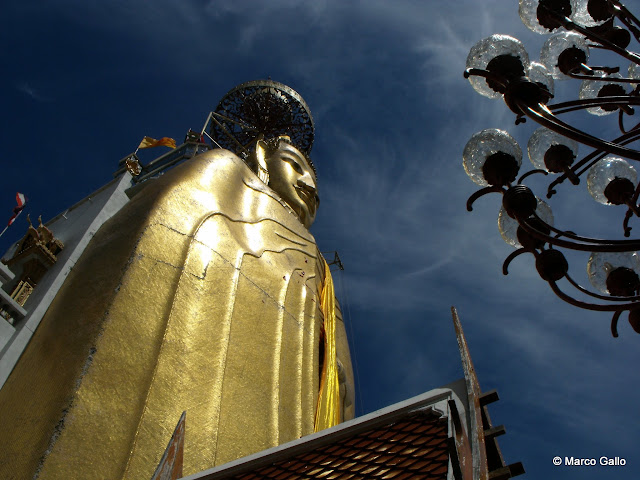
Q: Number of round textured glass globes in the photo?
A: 12